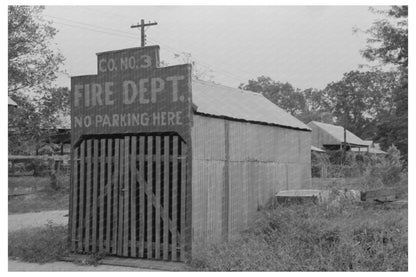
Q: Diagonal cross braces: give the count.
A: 2